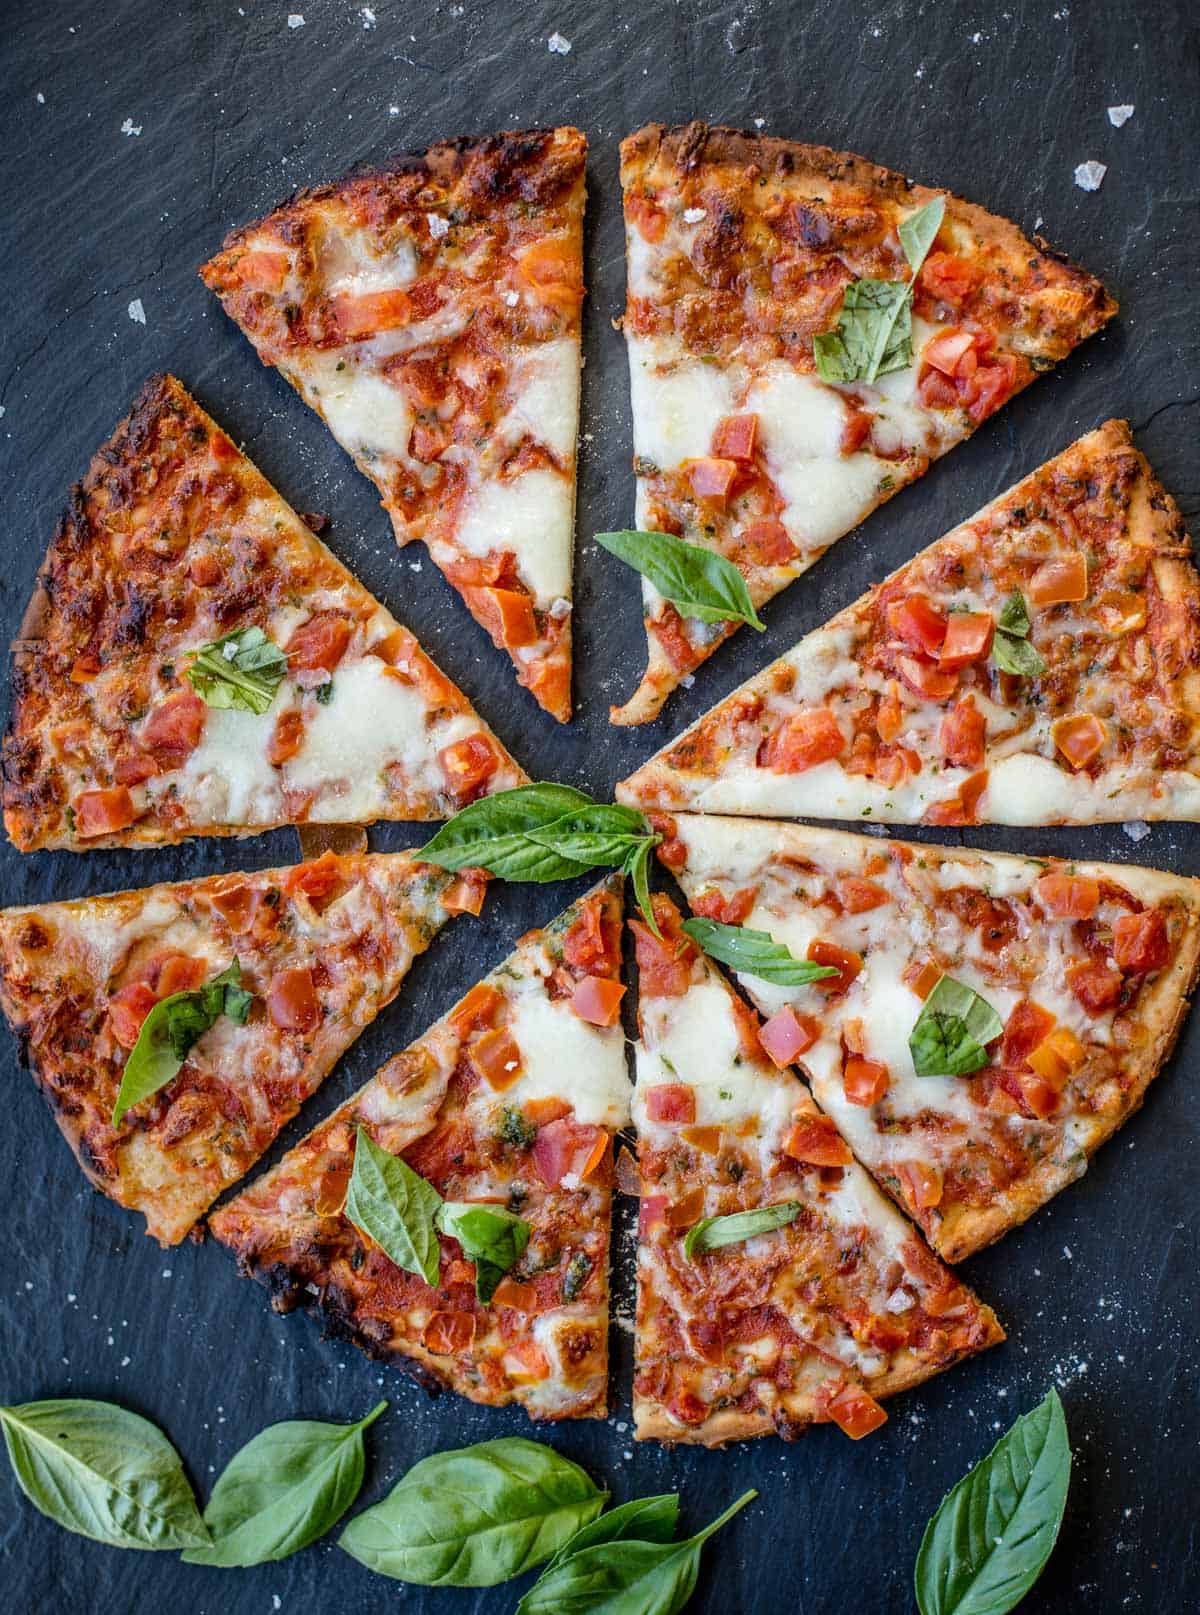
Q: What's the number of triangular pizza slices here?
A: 8